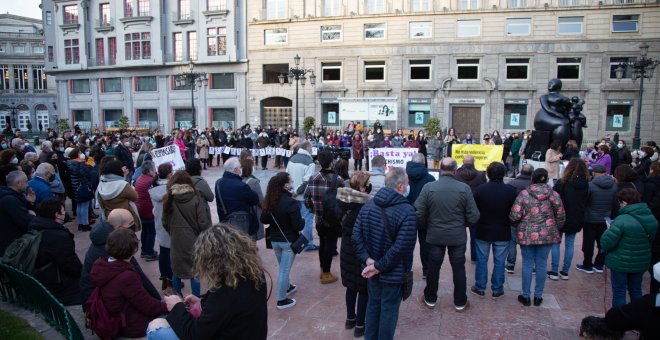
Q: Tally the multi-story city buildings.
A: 3